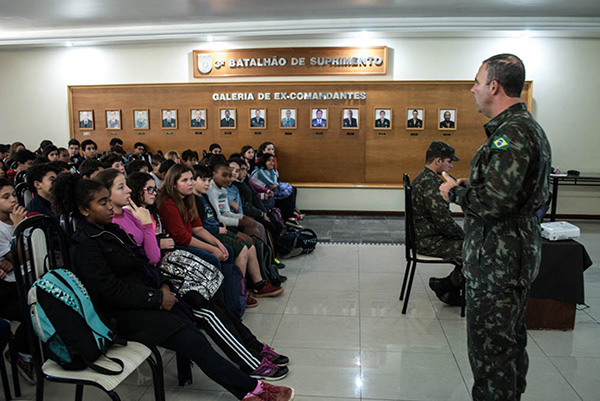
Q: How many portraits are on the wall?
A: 13